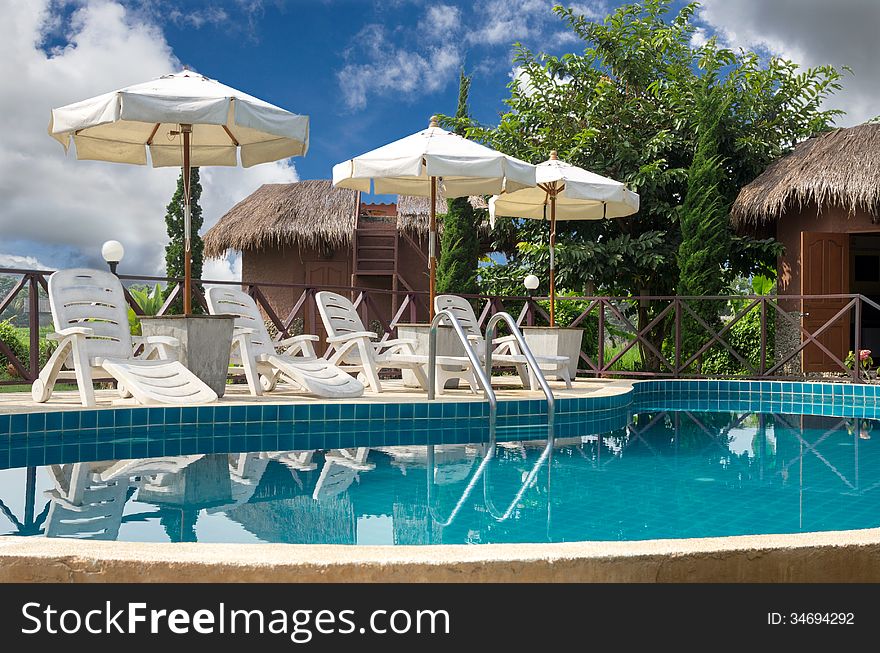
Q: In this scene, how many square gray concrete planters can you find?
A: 3